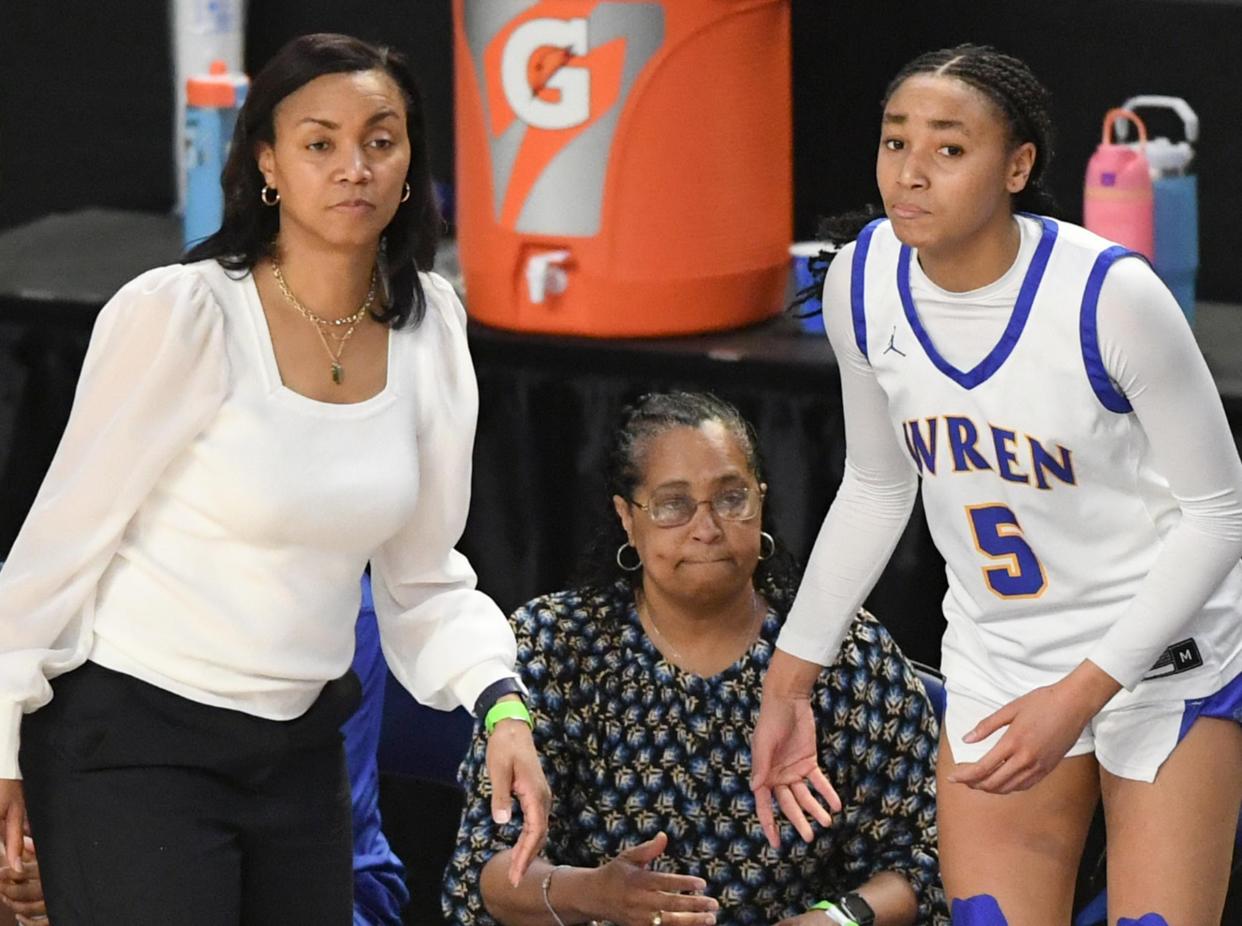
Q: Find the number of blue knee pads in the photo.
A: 2